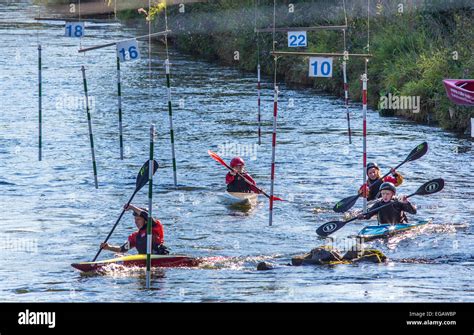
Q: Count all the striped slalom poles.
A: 9